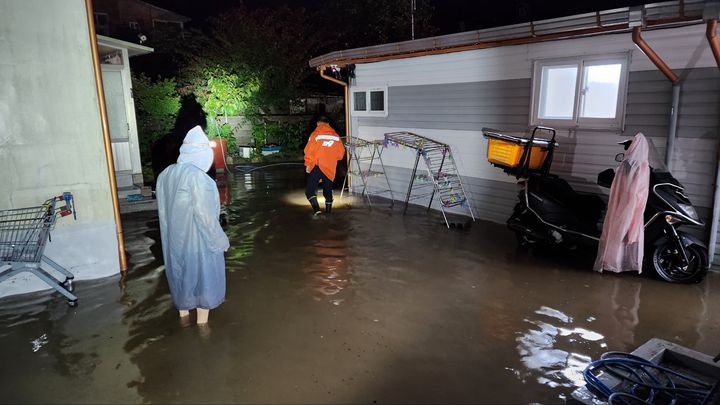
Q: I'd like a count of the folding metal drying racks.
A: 2